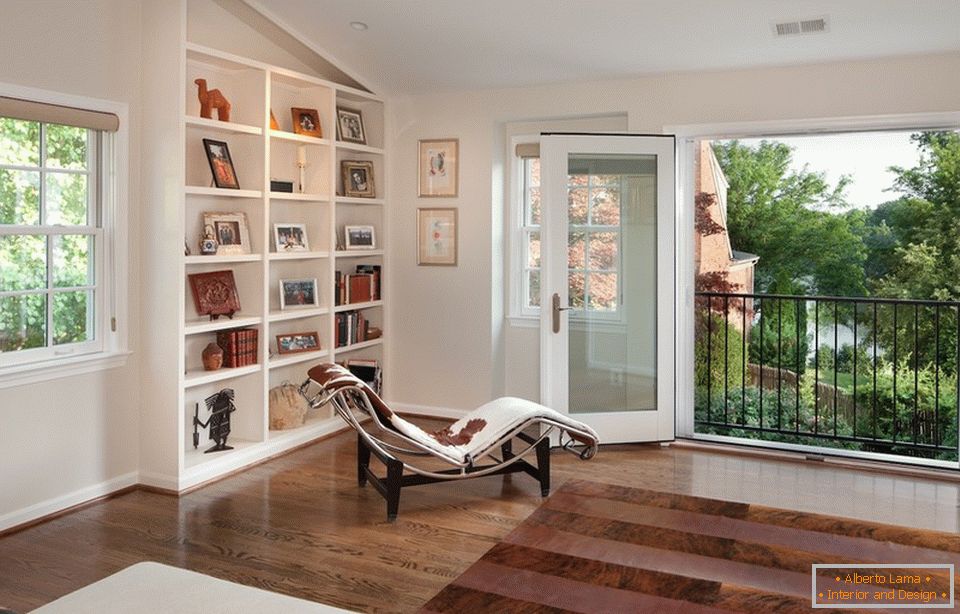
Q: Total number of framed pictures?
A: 11